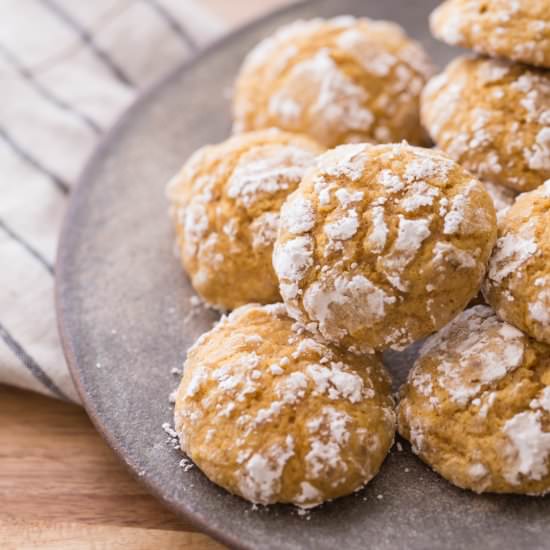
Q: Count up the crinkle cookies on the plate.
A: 8